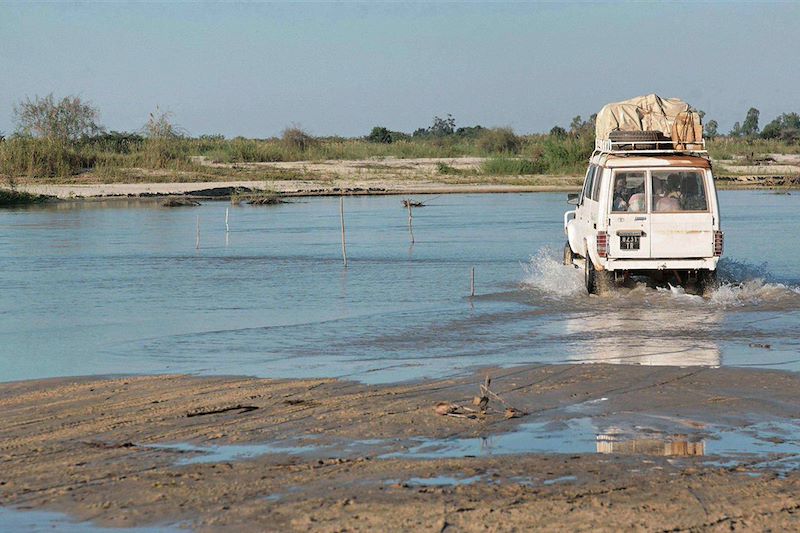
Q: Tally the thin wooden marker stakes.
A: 5